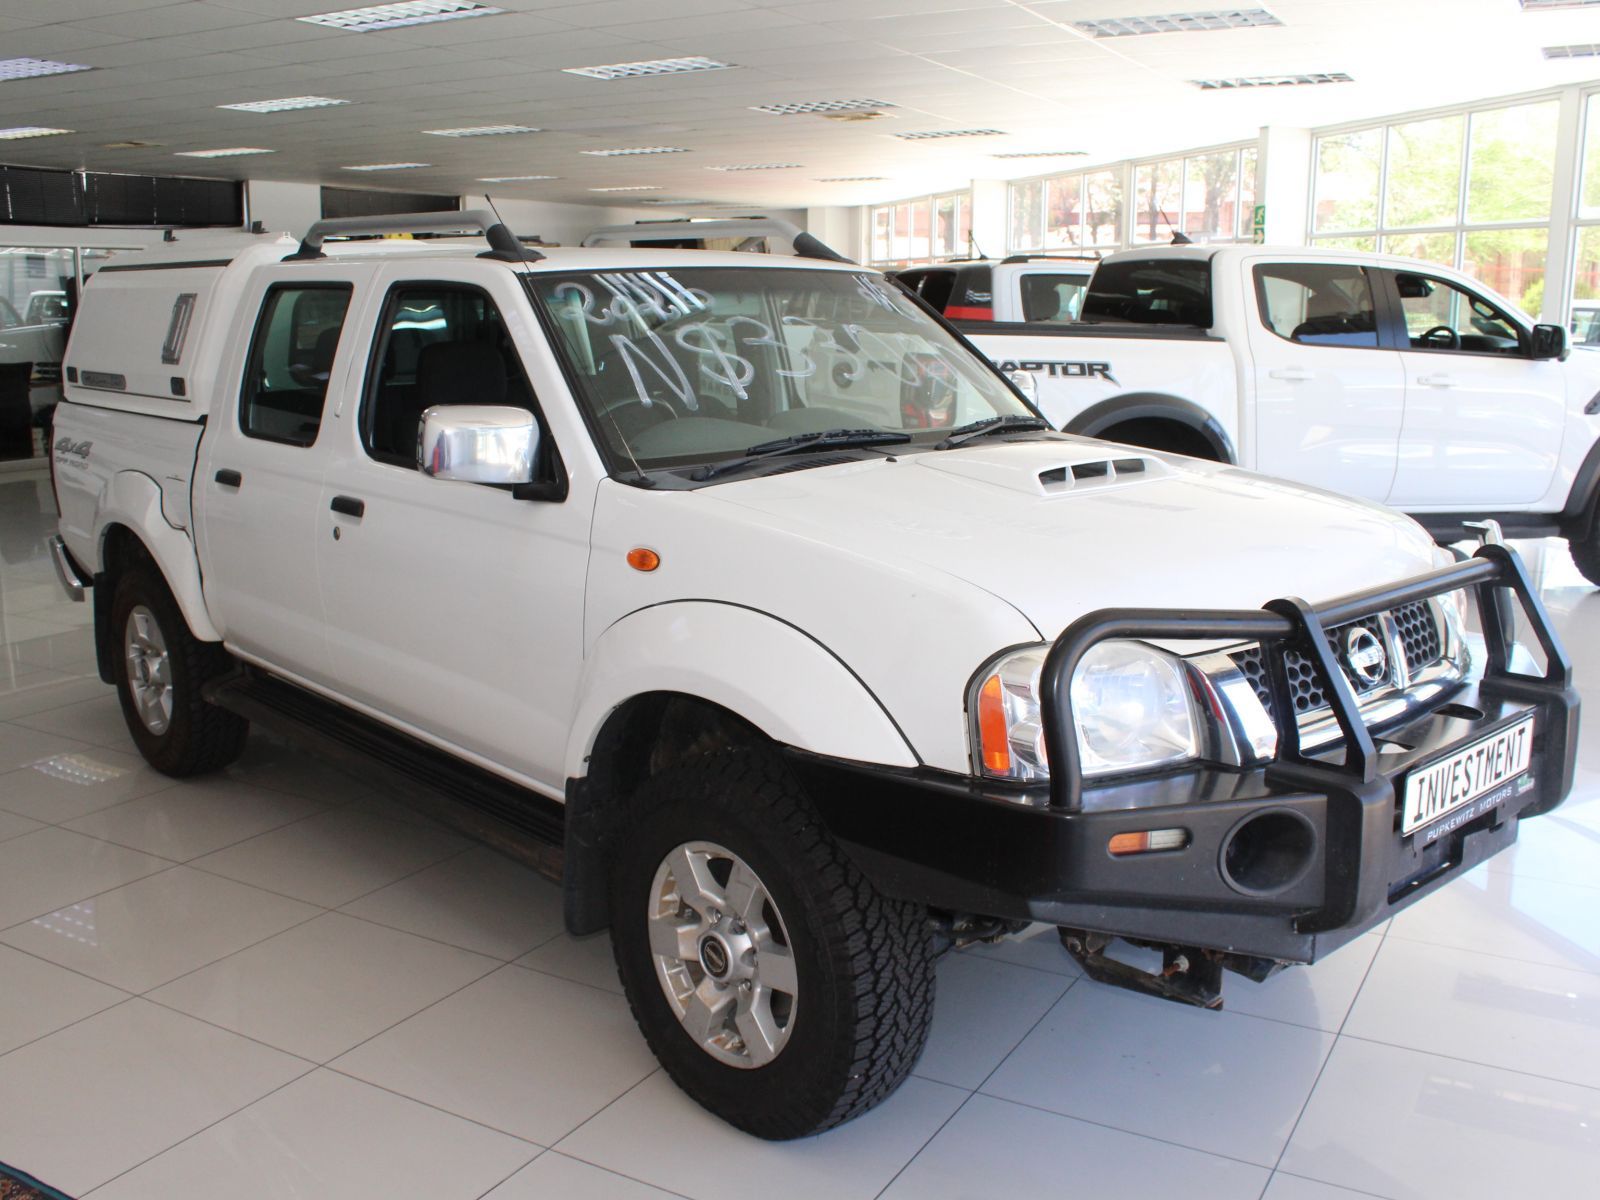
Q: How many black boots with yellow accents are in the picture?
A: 0